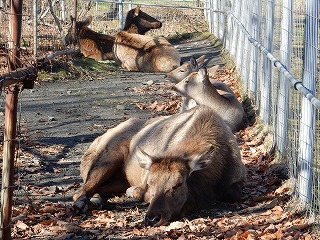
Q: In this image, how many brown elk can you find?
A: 5